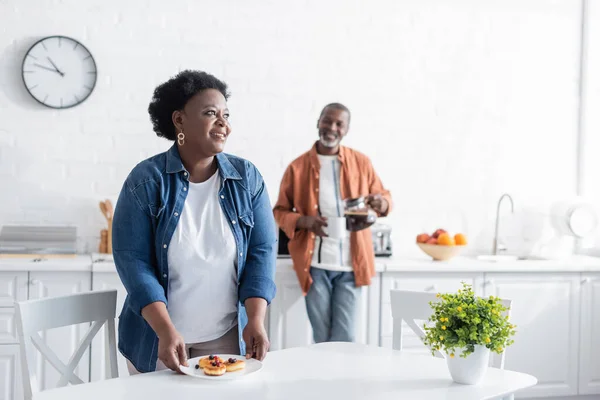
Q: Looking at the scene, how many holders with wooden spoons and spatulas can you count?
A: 1